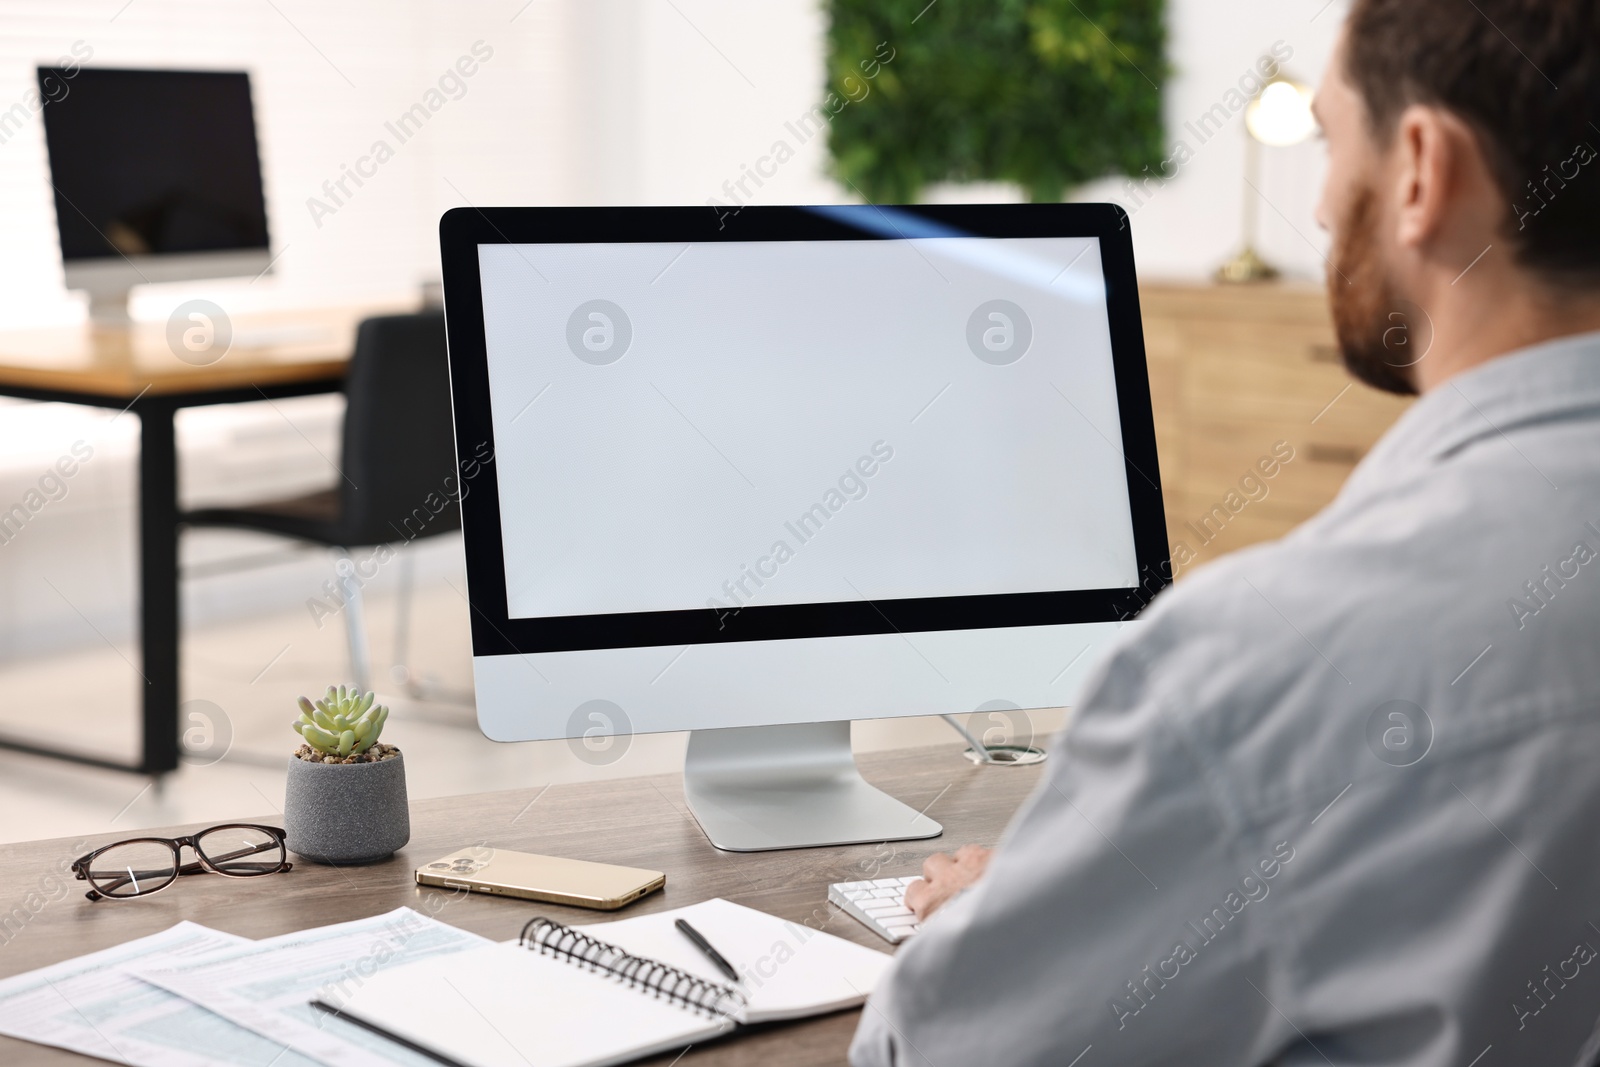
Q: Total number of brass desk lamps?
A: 1